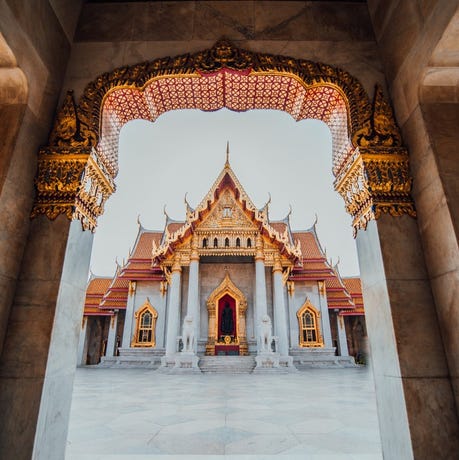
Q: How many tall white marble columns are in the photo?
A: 4